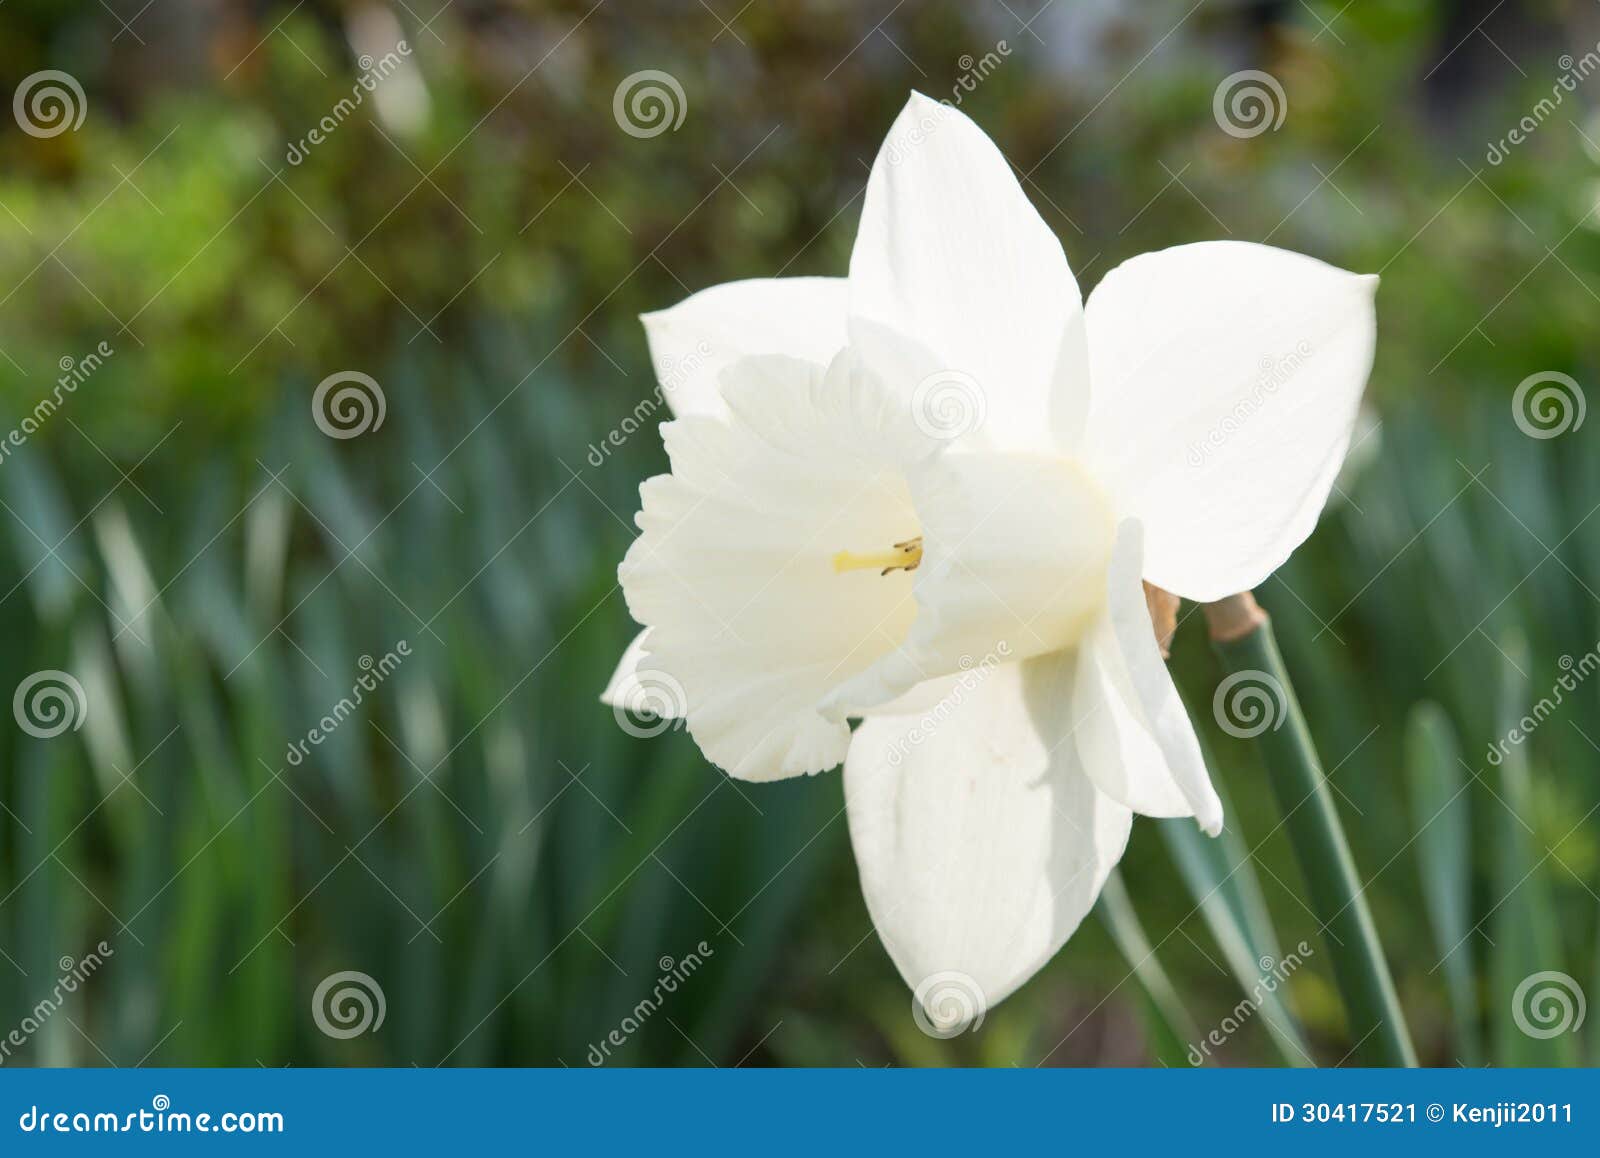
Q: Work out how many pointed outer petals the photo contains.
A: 6